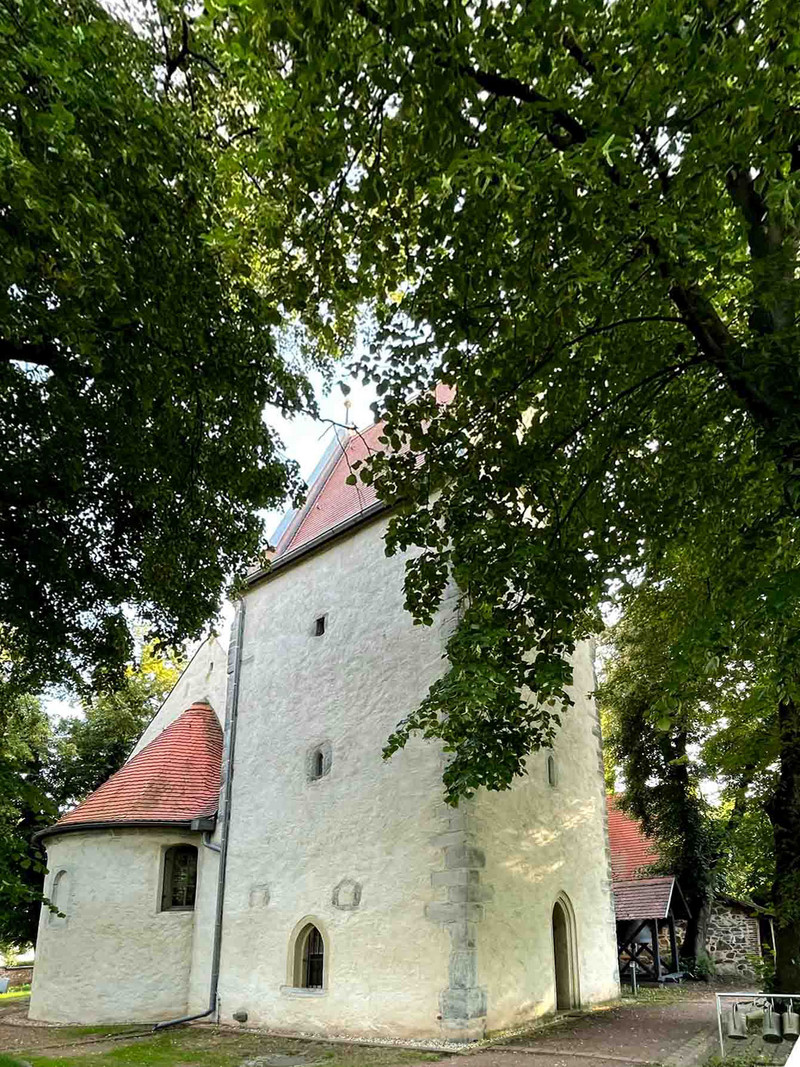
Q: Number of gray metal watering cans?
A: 3